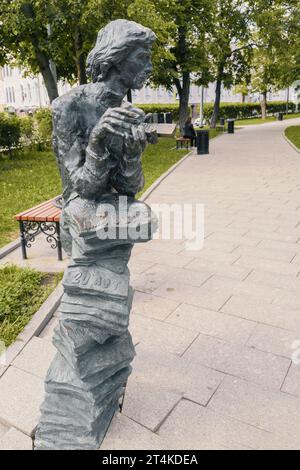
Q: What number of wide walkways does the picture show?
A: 1